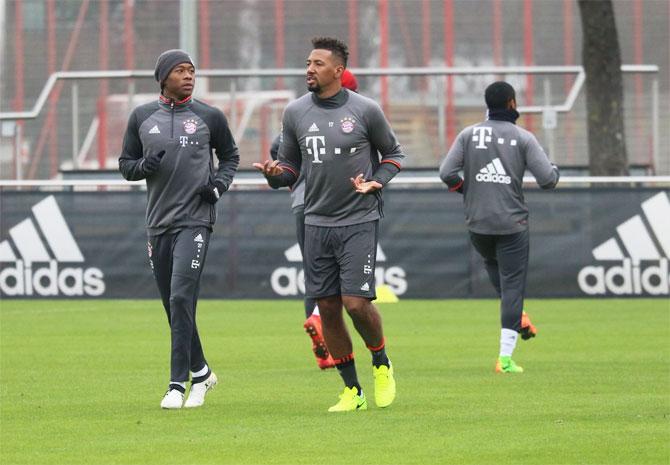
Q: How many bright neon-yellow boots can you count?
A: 2